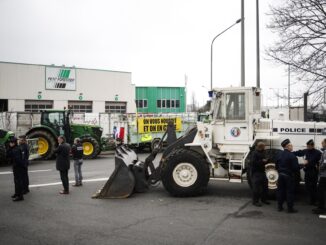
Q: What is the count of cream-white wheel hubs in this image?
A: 2